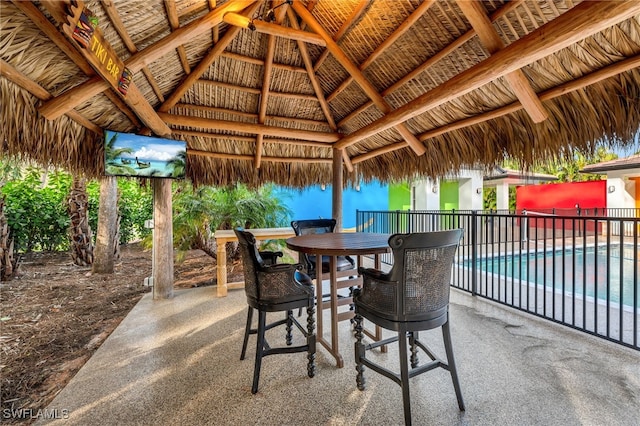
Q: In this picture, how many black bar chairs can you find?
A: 3